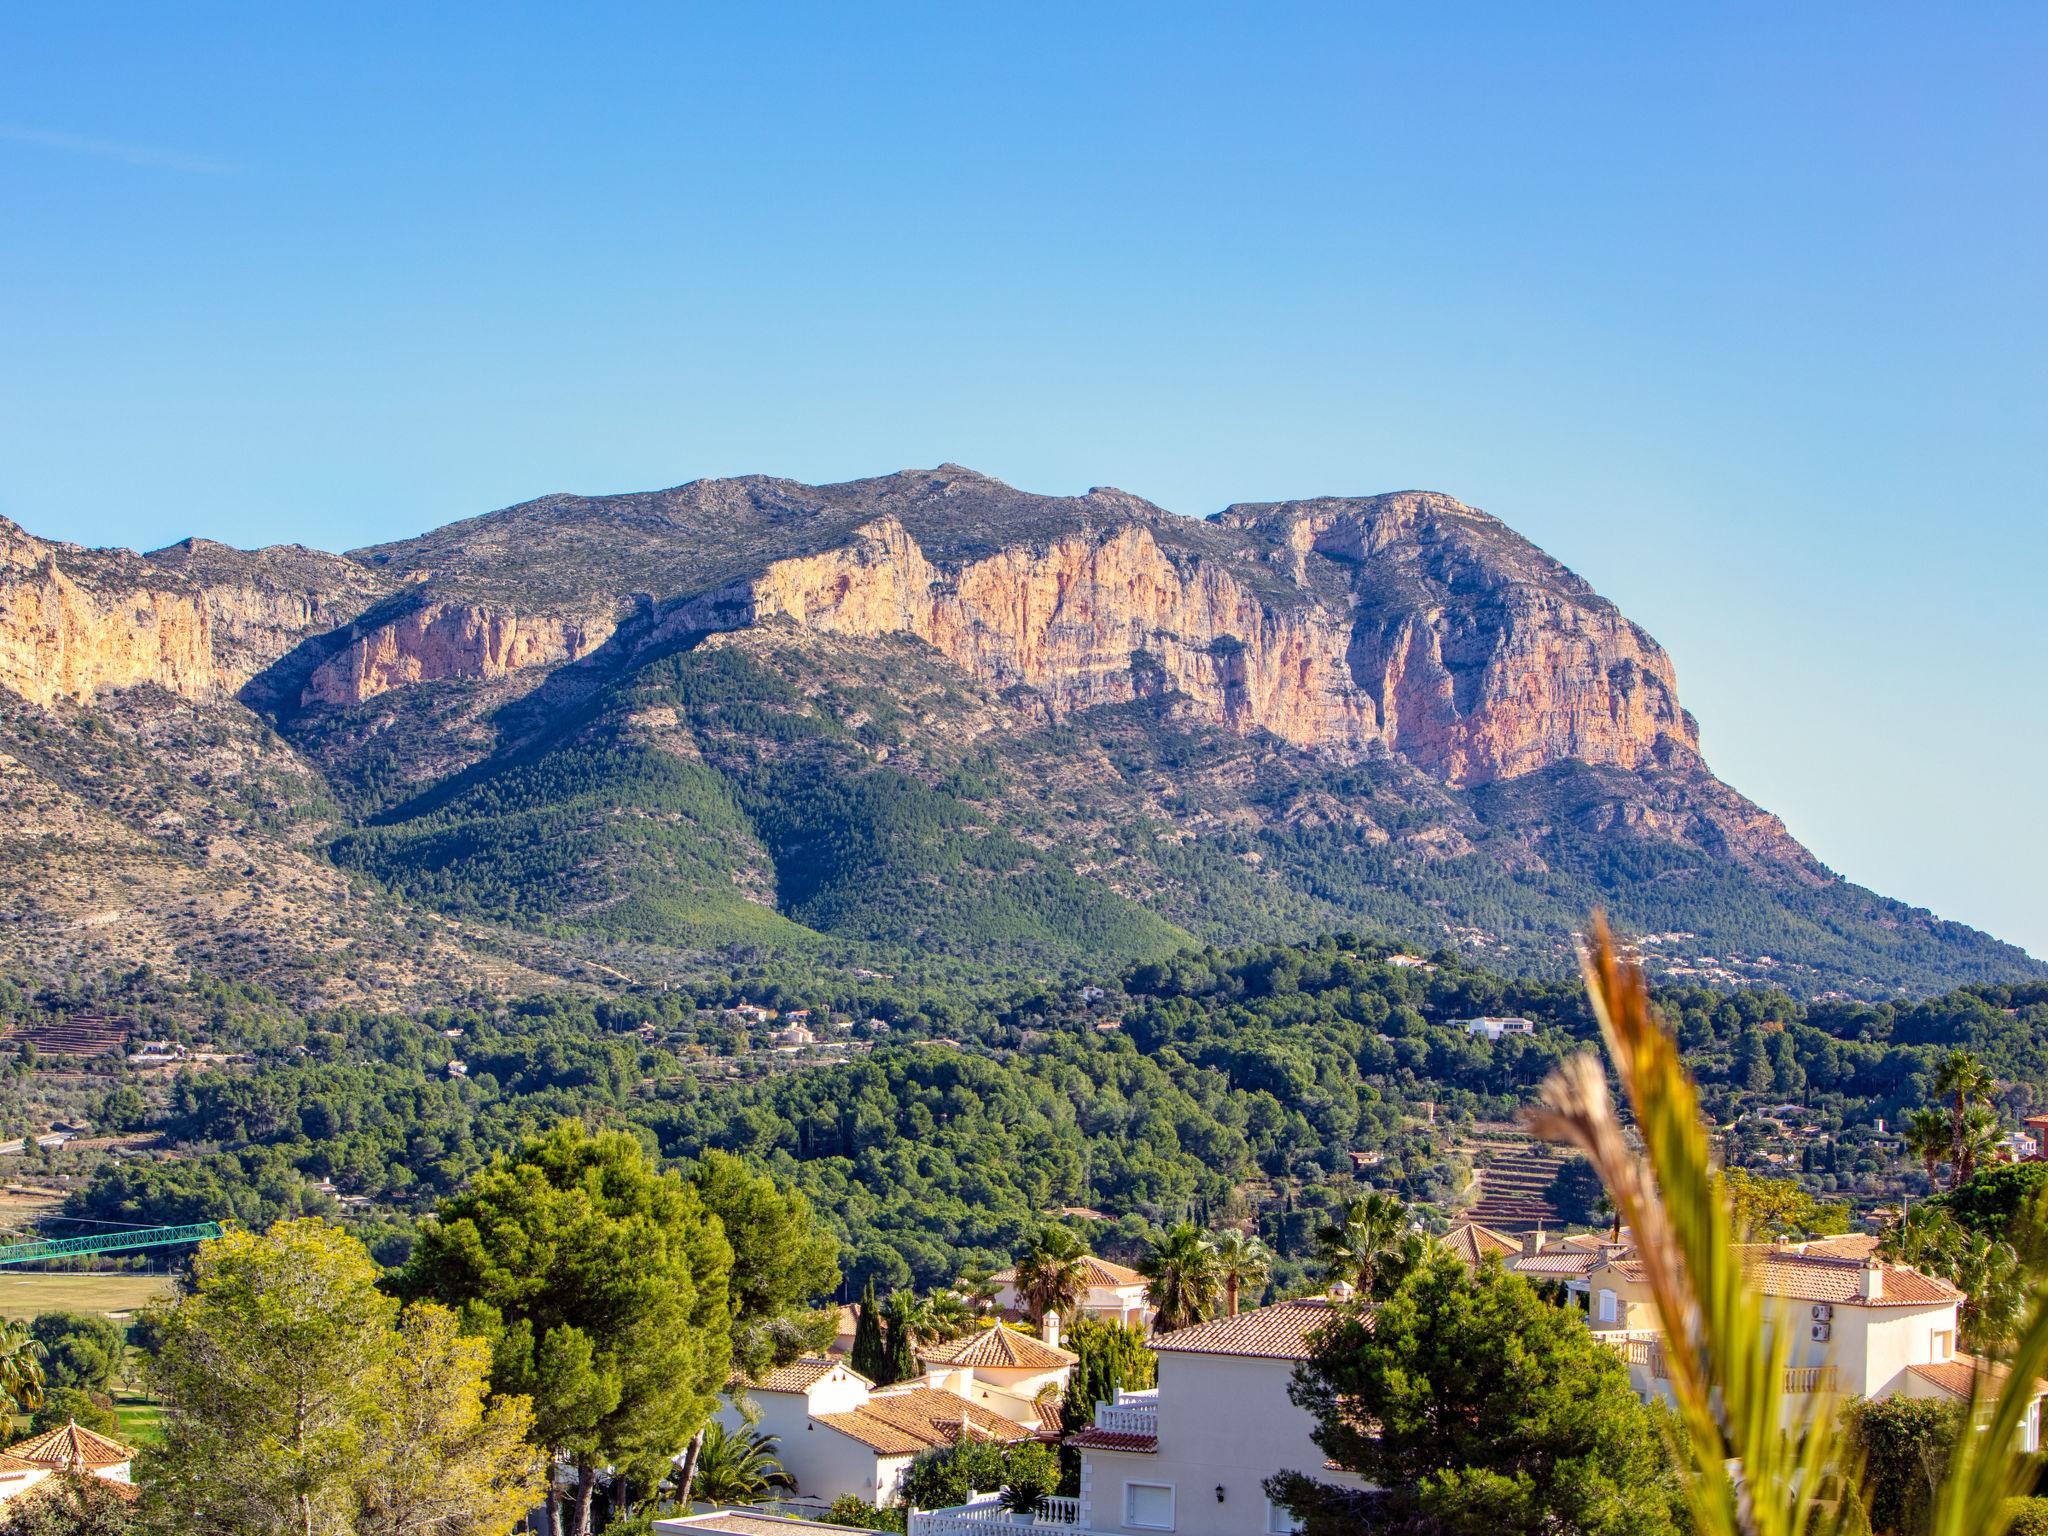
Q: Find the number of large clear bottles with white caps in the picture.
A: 0